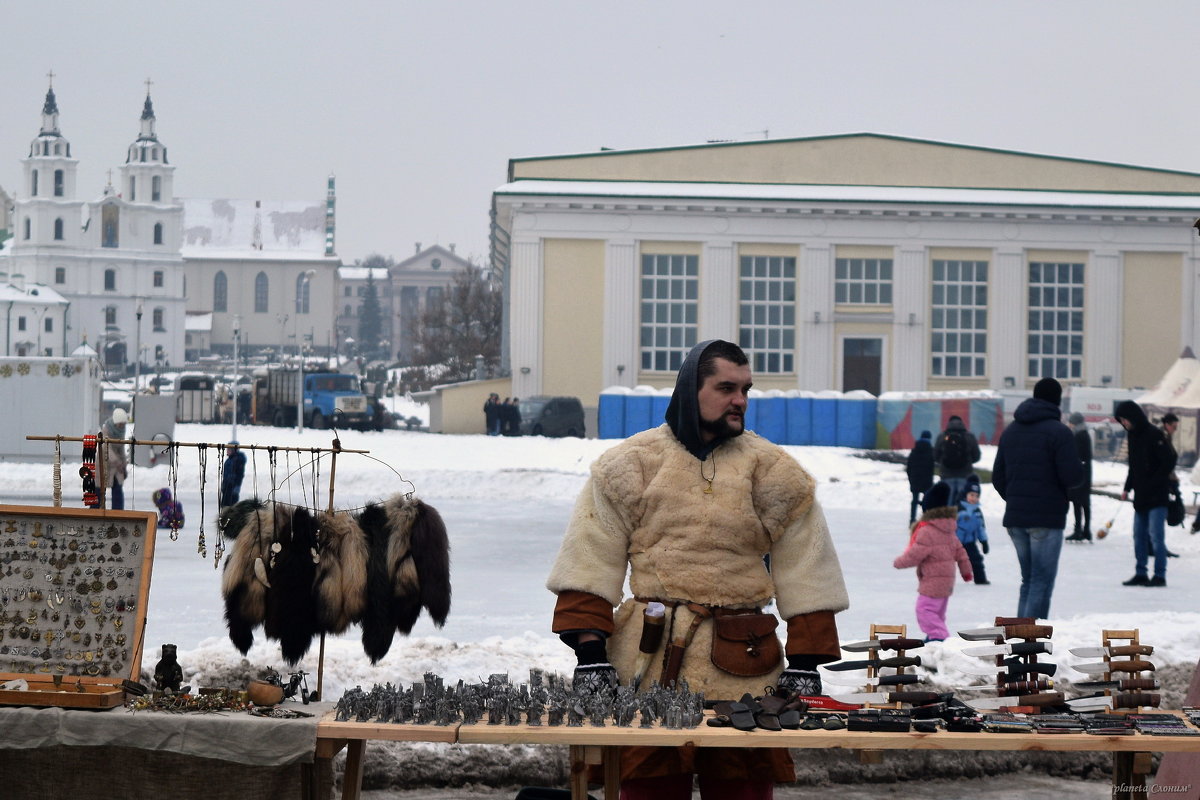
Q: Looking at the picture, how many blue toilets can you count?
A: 8